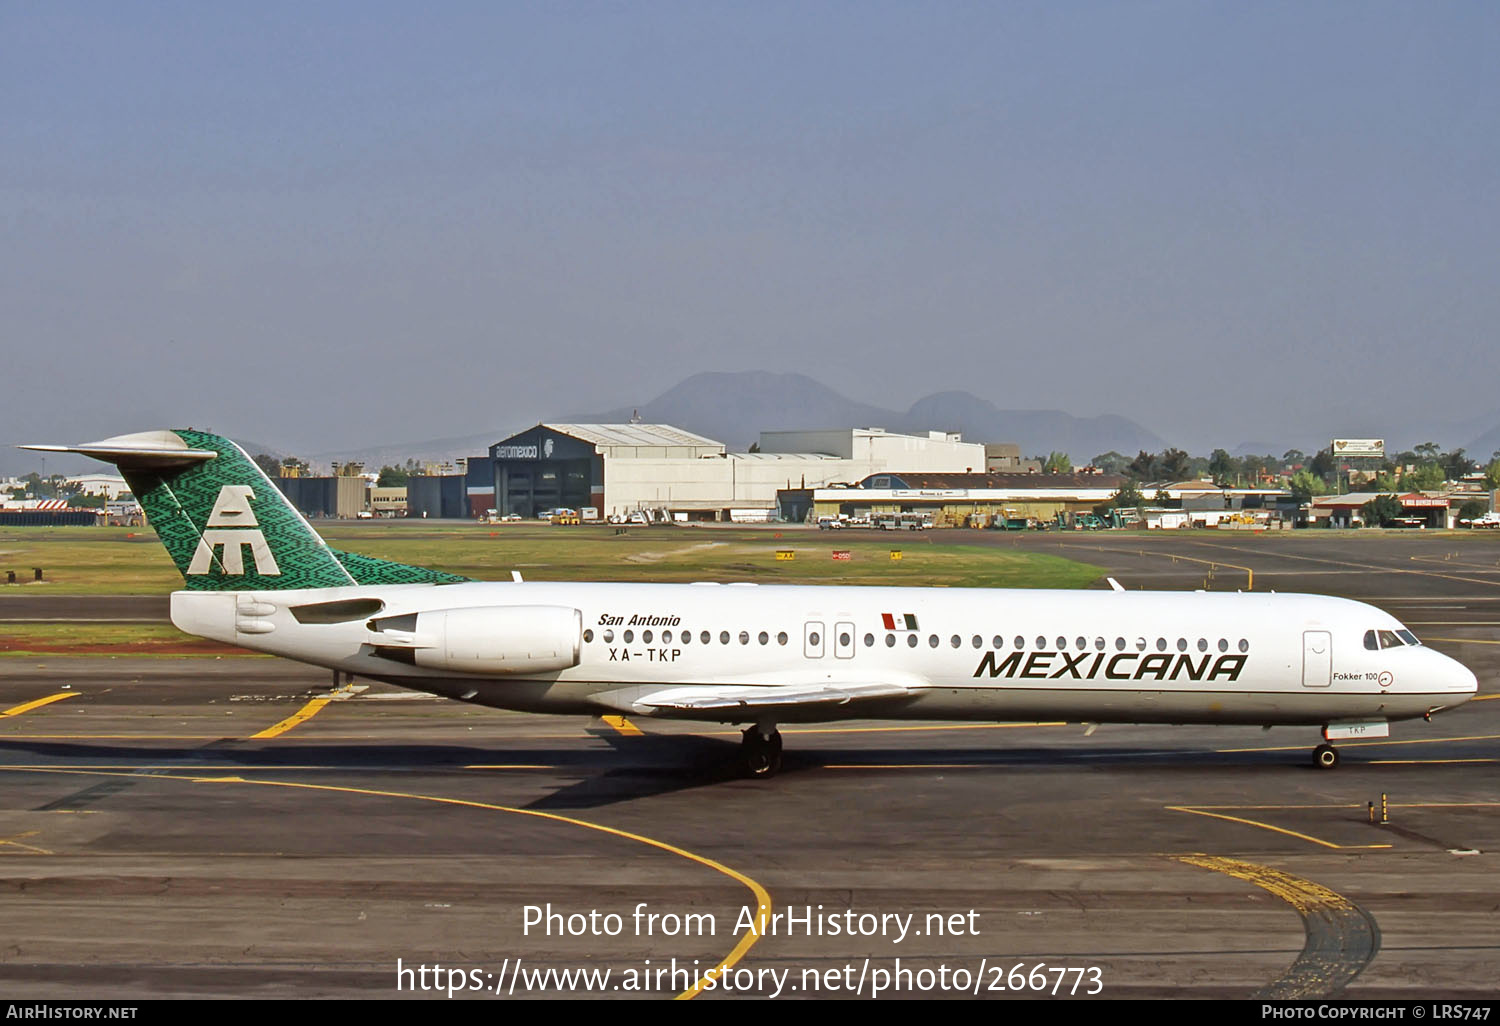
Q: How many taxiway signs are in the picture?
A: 3